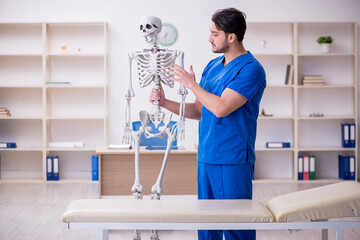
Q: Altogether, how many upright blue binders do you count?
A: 8